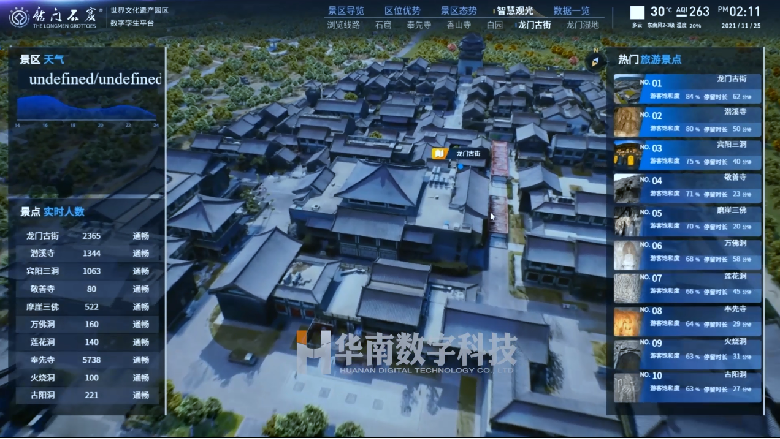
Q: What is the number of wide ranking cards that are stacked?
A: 10